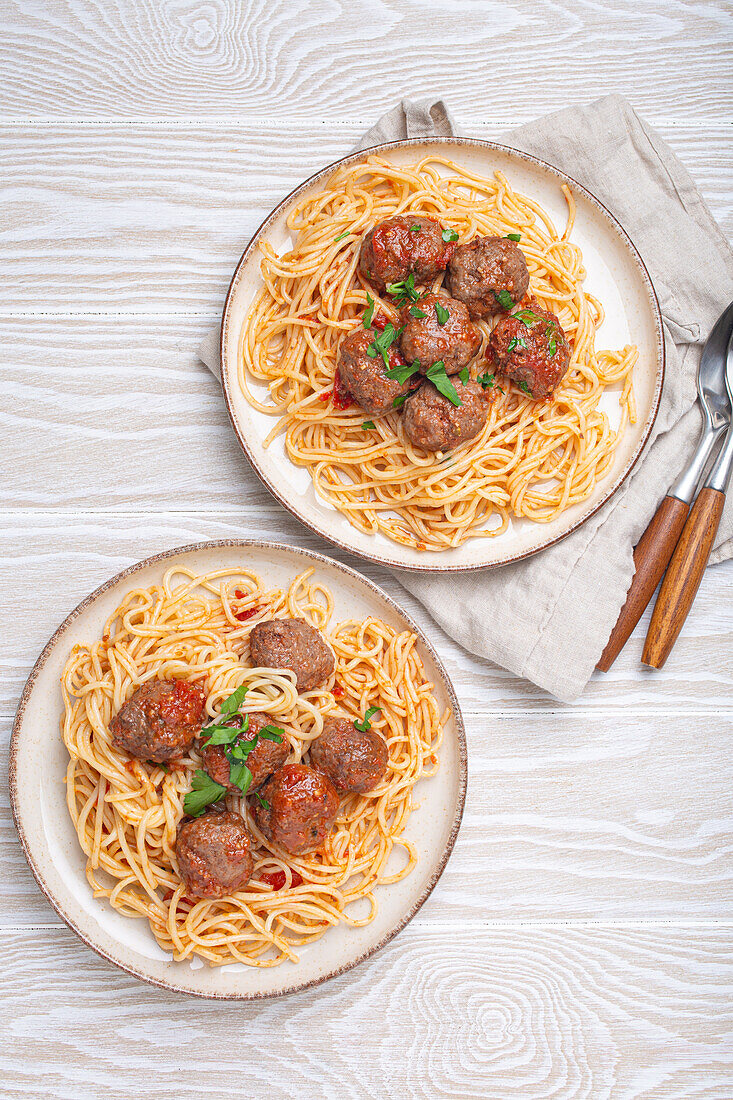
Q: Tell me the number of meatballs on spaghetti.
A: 12